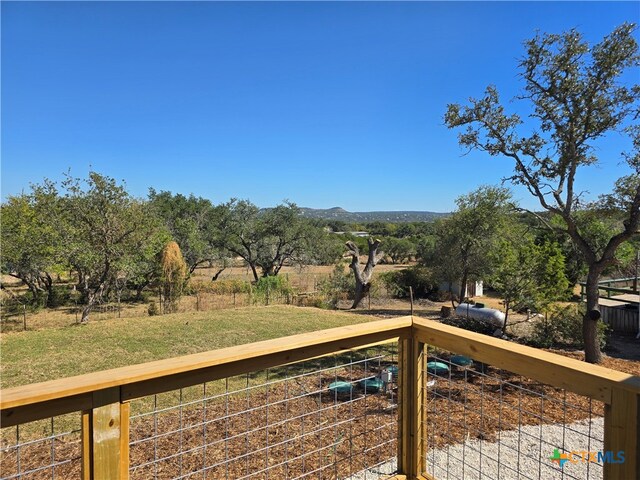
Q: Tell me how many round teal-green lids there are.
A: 5